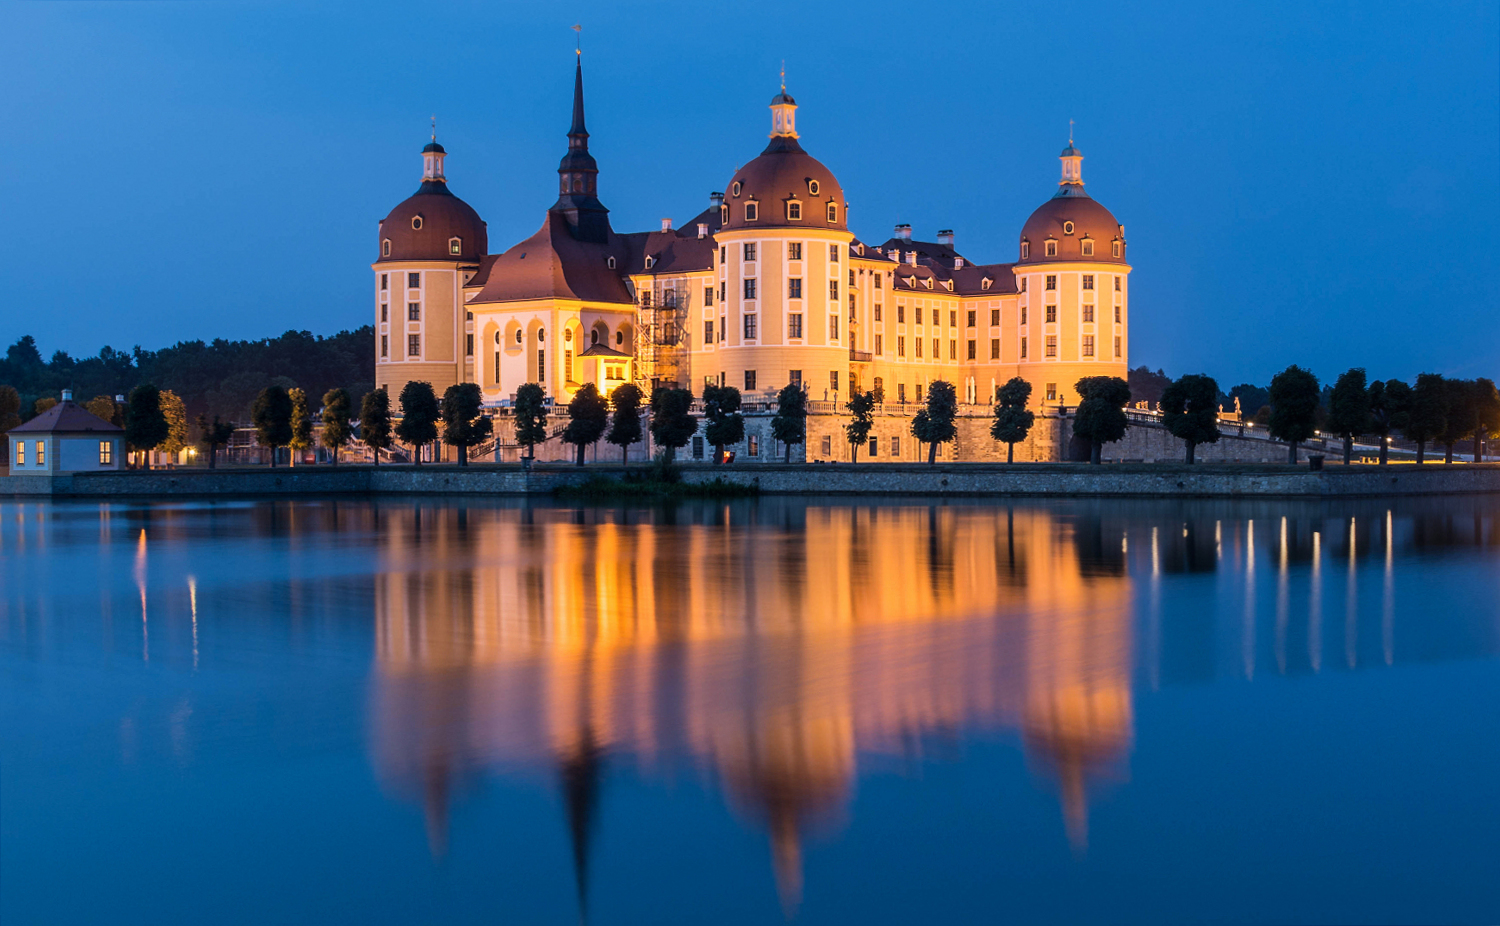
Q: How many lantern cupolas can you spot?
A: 3